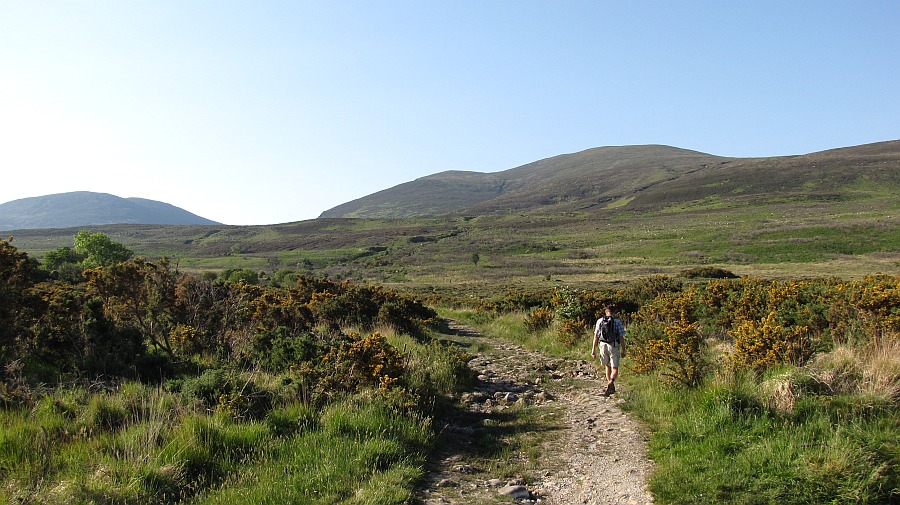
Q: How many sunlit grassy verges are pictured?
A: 2